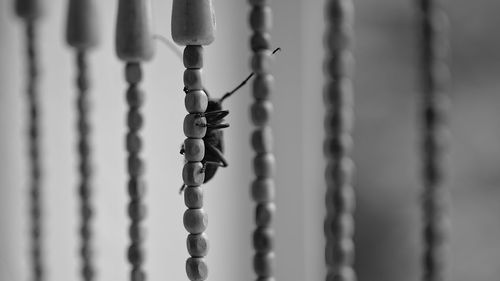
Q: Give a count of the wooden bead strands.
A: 7